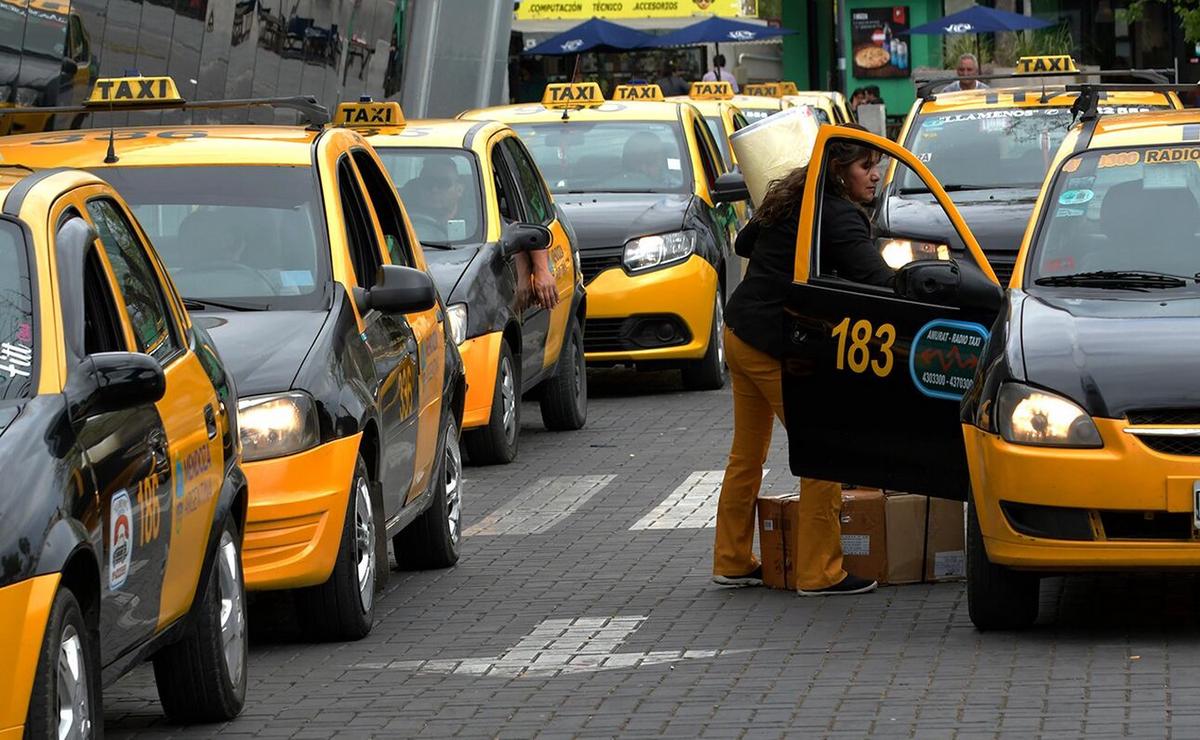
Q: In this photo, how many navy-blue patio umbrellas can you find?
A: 3